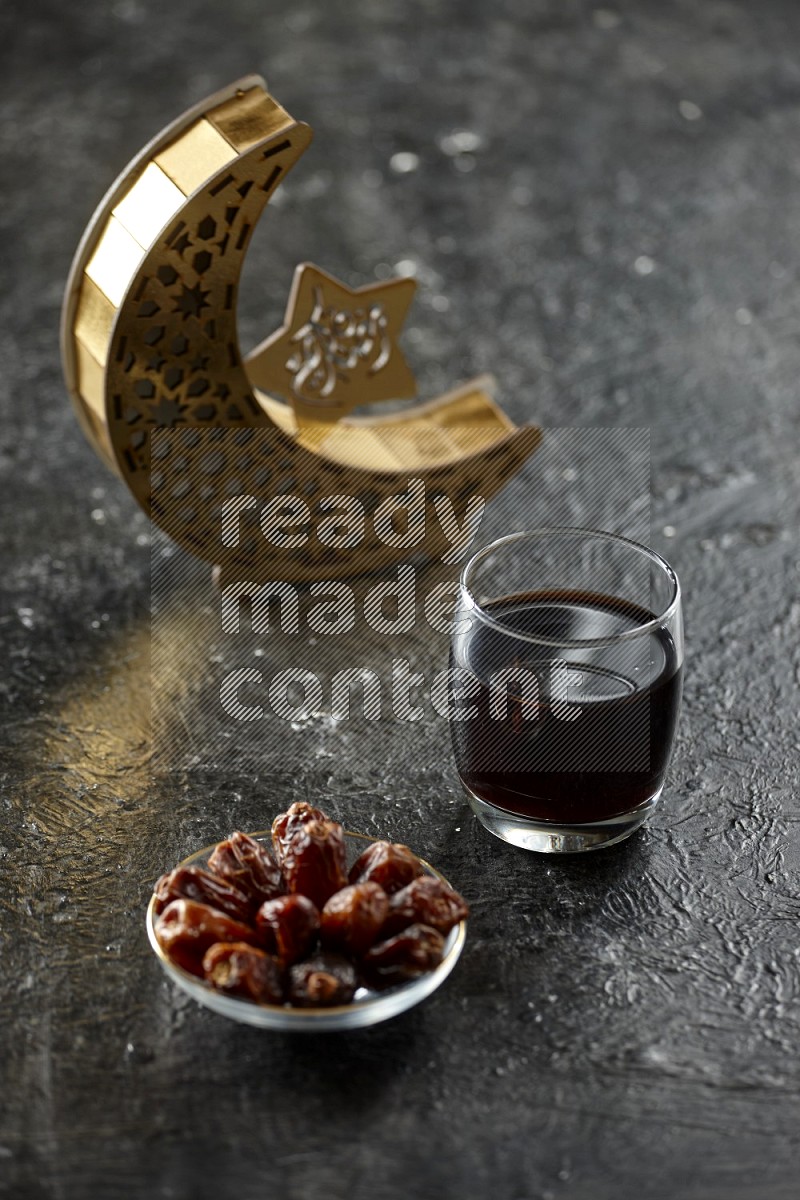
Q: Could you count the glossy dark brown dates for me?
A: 12